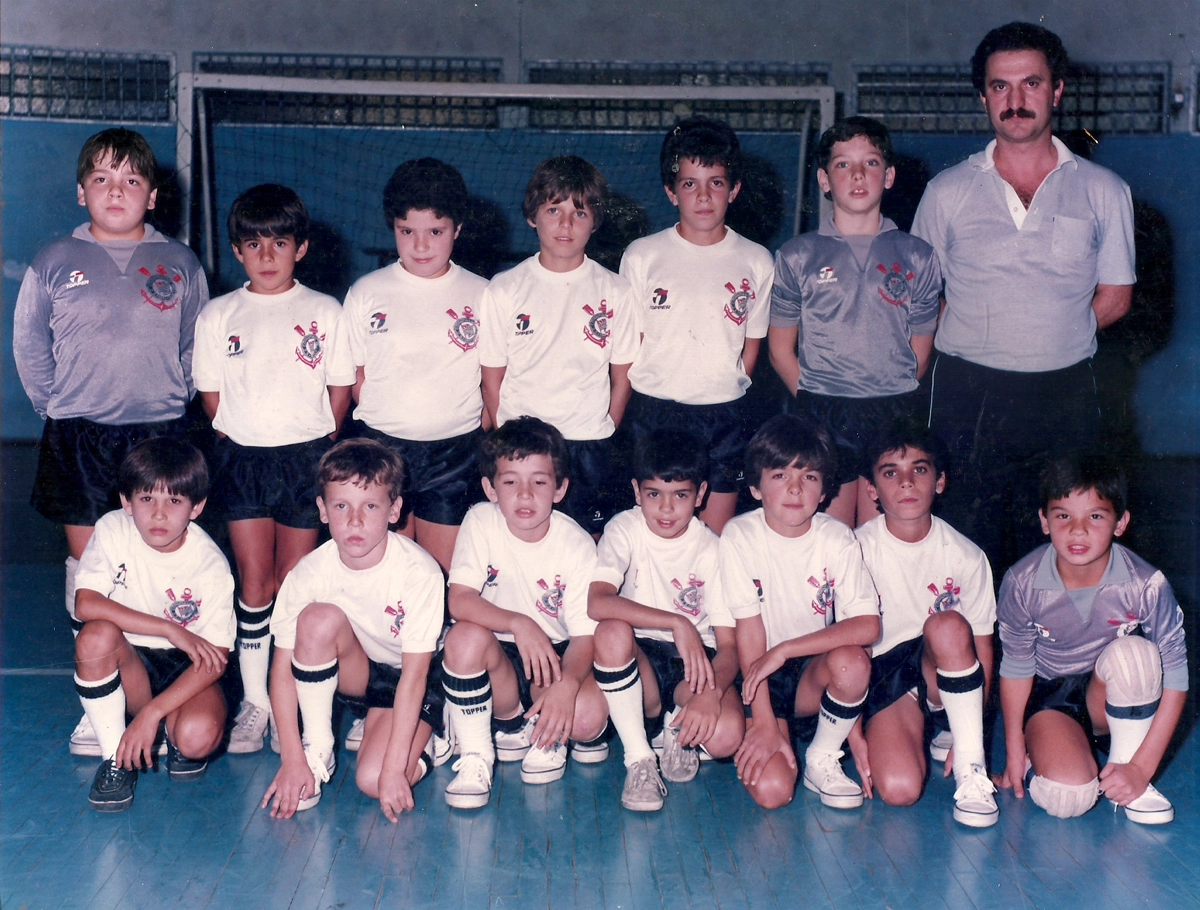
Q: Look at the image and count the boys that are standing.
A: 6